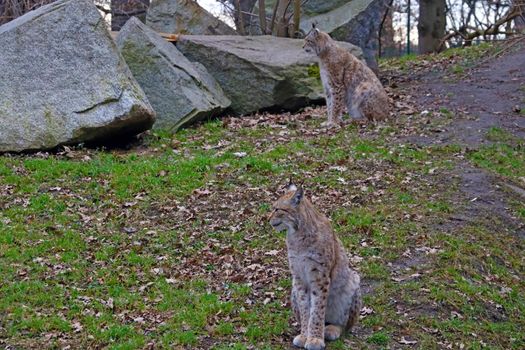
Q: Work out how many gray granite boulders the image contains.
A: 5